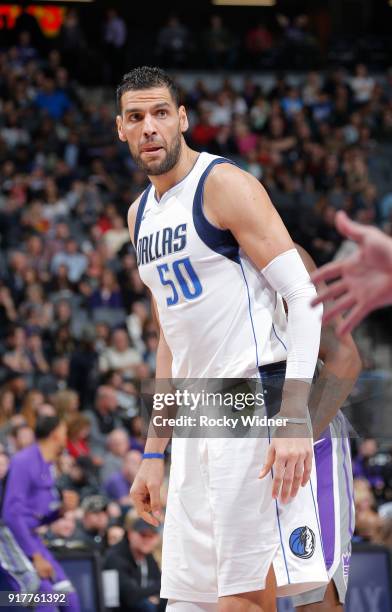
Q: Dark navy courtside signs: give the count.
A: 2